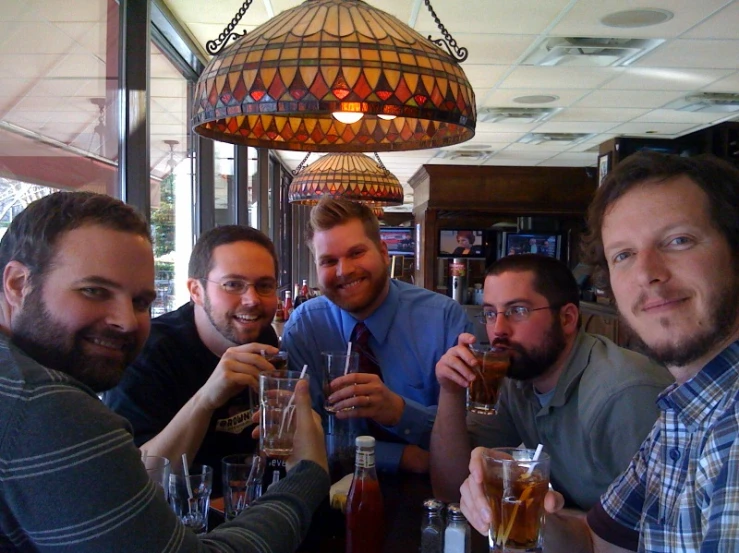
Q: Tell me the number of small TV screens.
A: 3